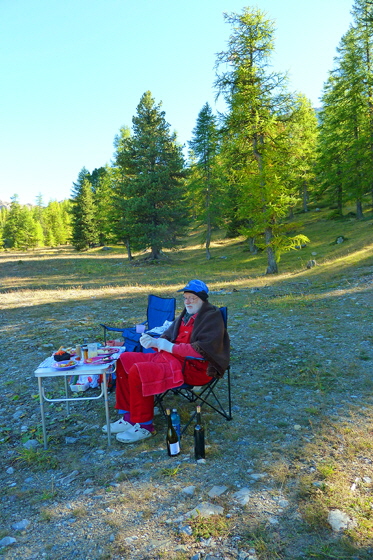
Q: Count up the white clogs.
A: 2